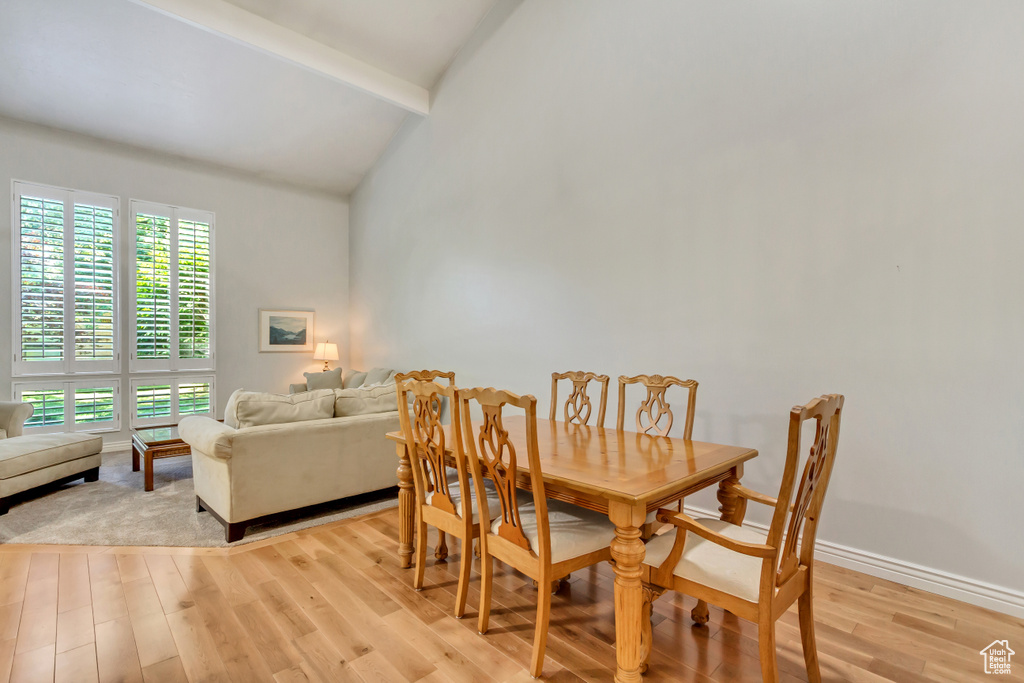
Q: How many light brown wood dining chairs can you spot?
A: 6